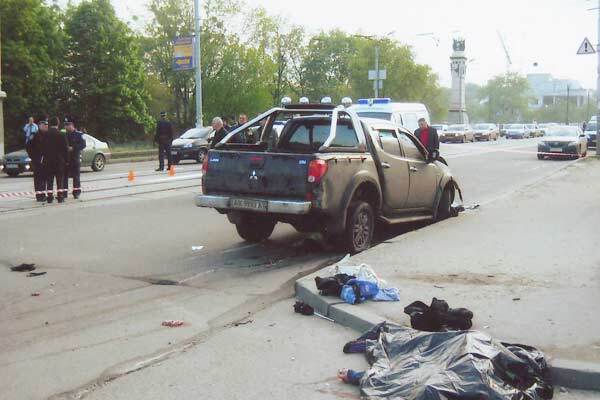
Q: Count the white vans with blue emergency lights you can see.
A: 1